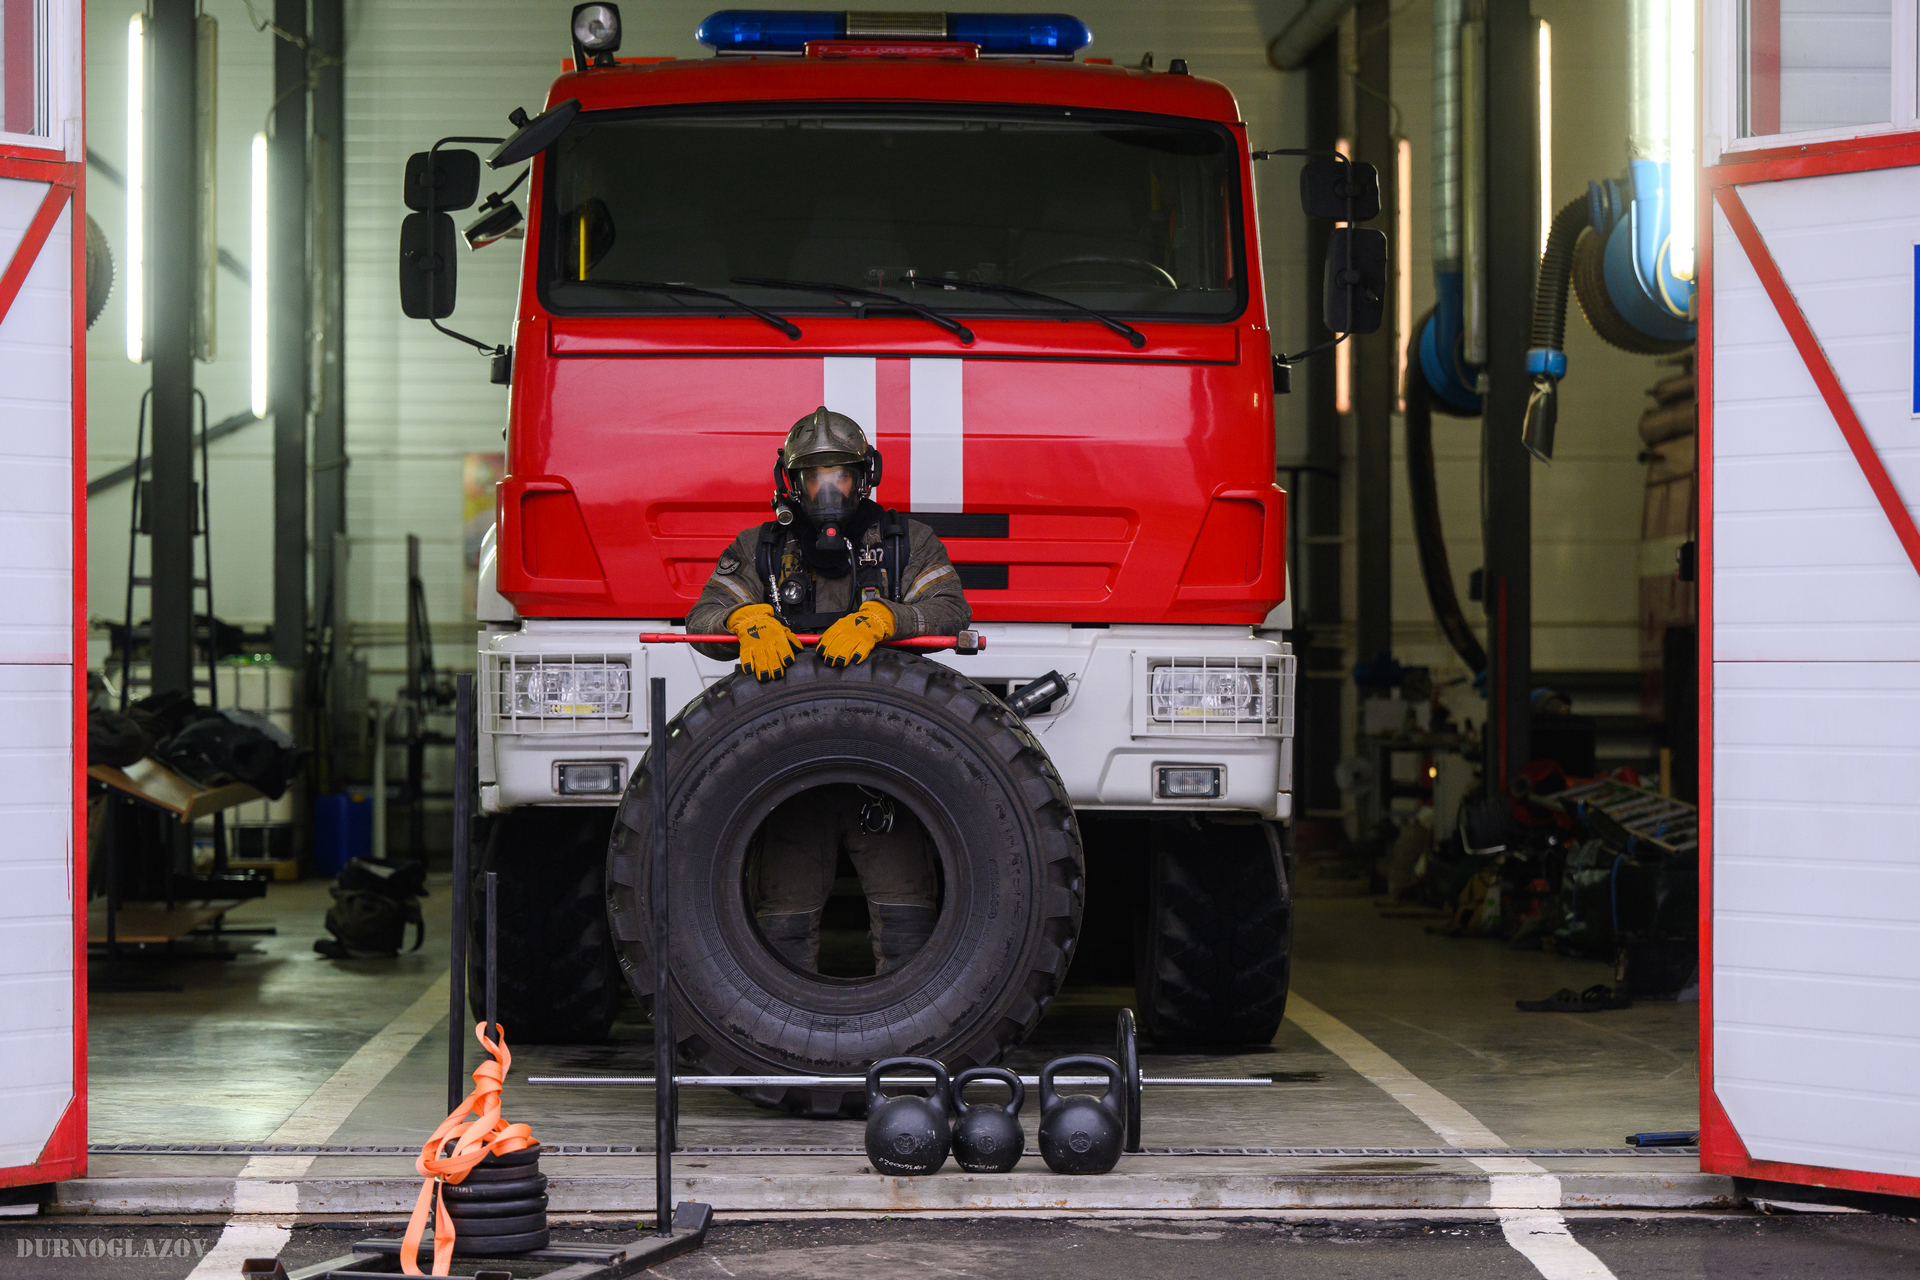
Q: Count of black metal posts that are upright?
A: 3